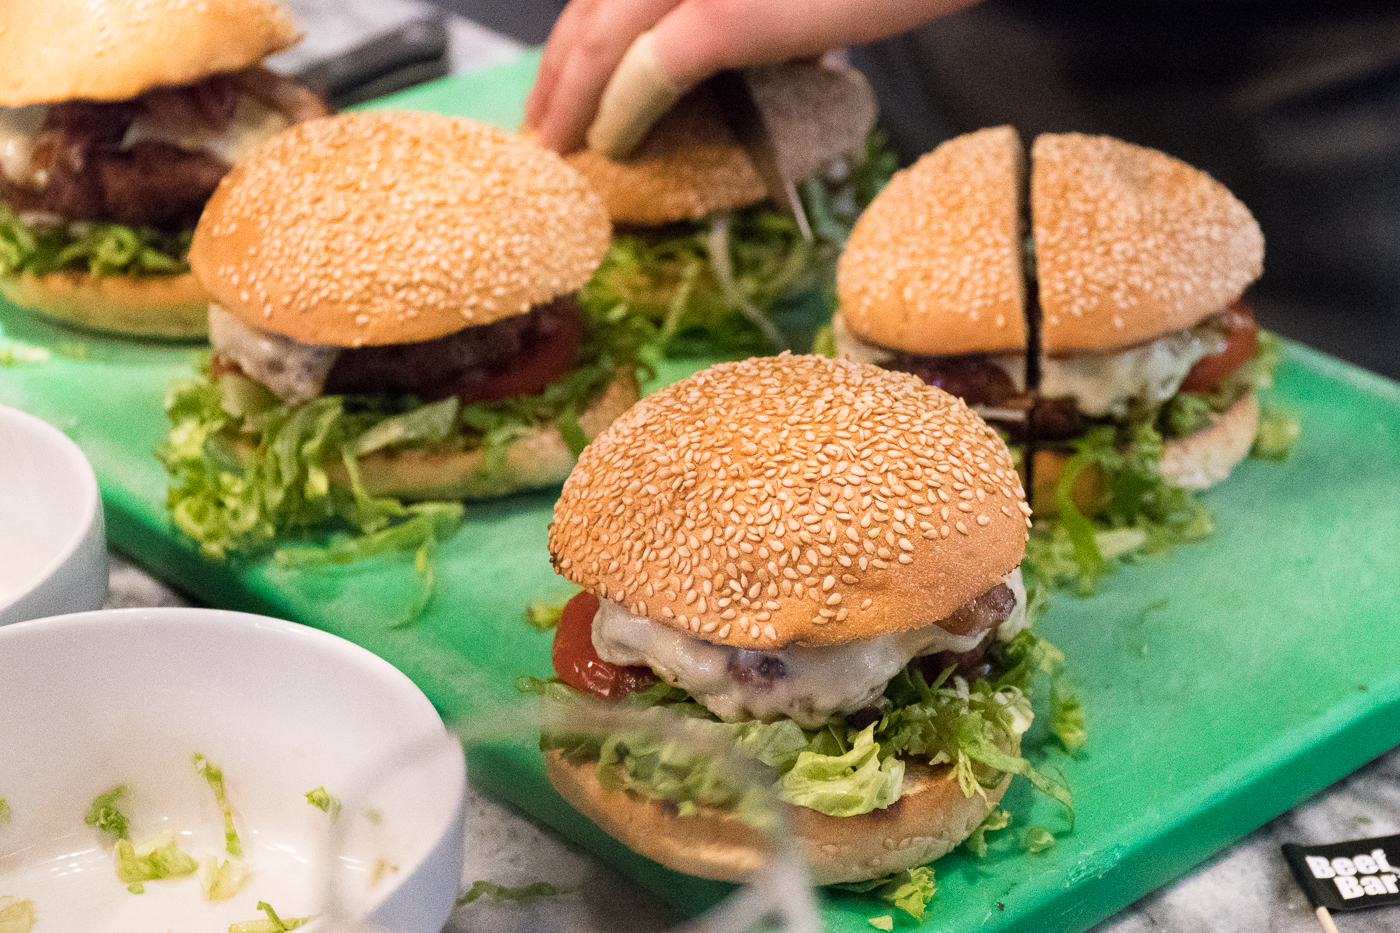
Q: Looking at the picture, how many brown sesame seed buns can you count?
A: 5